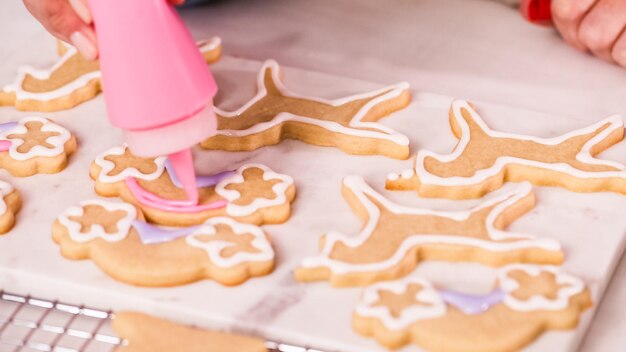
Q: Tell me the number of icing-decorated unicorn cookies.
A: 4